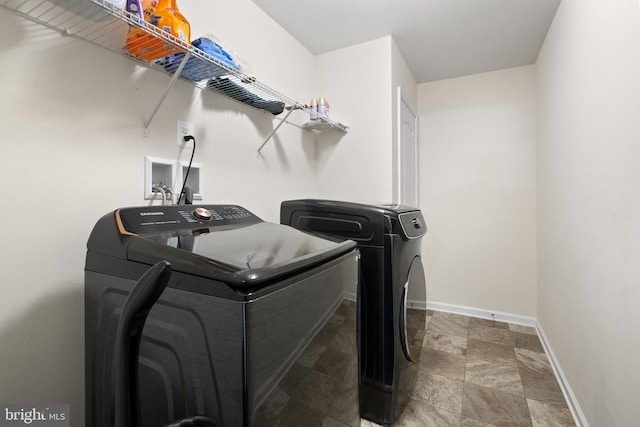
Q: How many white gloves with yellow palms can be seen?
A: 0